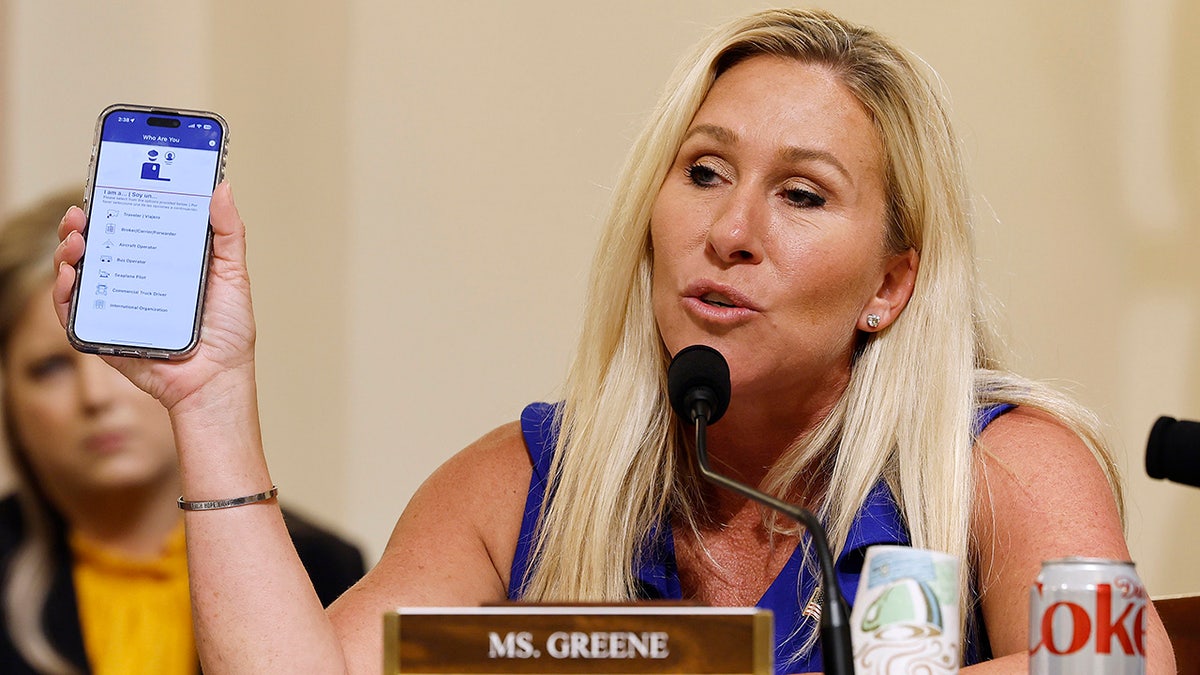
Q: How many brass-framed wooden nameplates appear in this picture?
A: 1